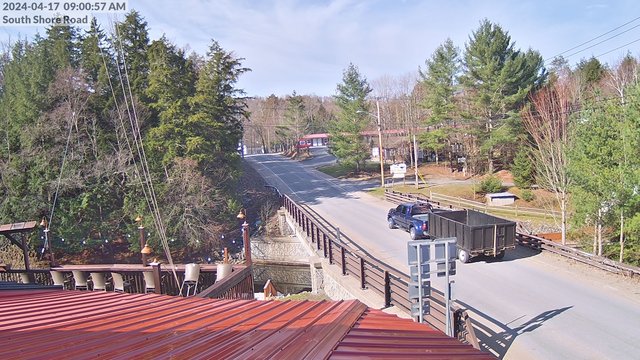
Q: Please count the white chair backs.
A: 8